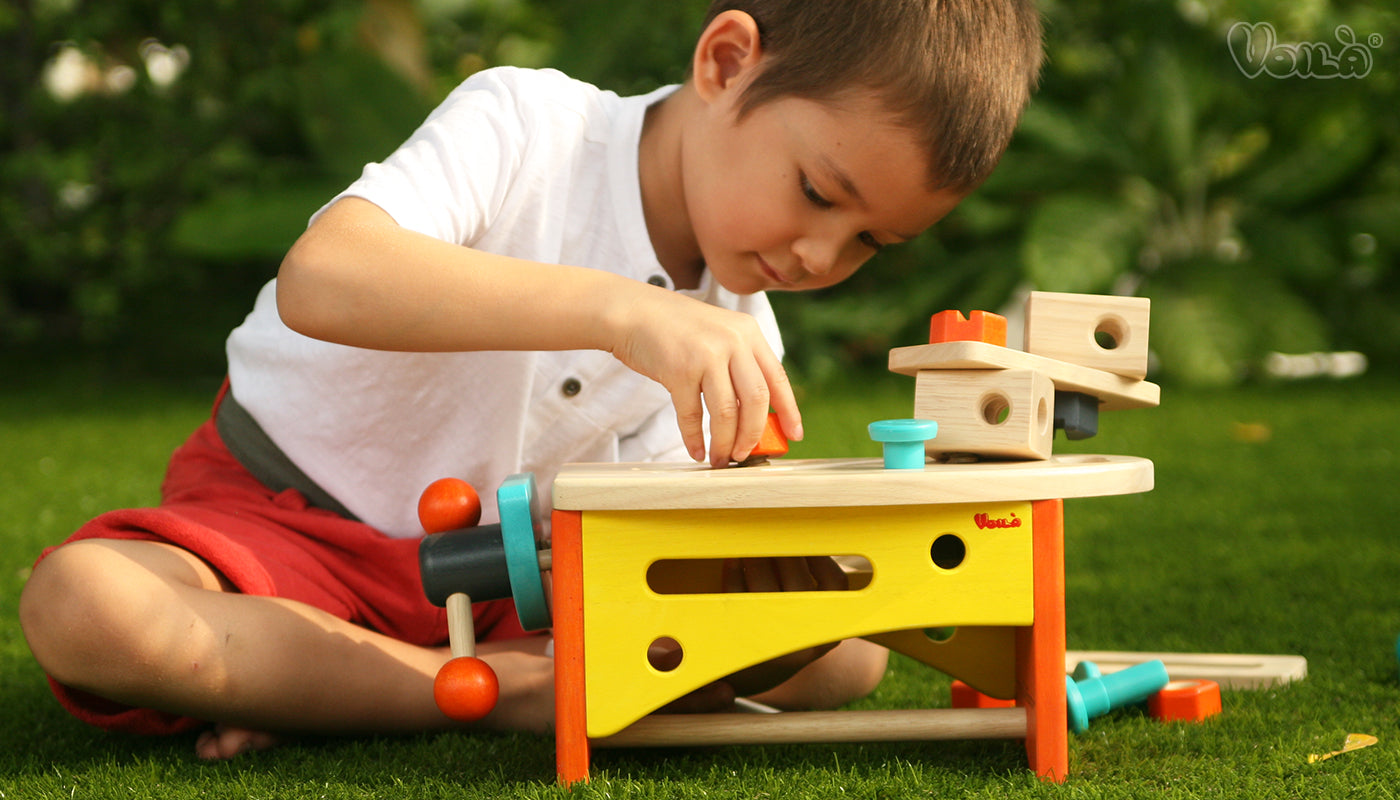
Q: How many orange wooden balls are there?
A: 2